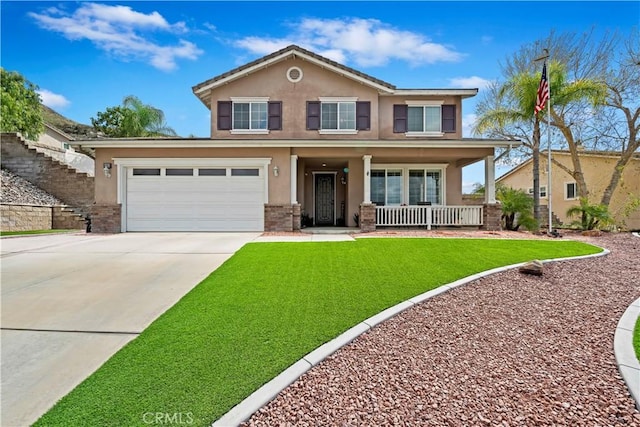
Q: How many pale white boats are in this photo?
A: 0